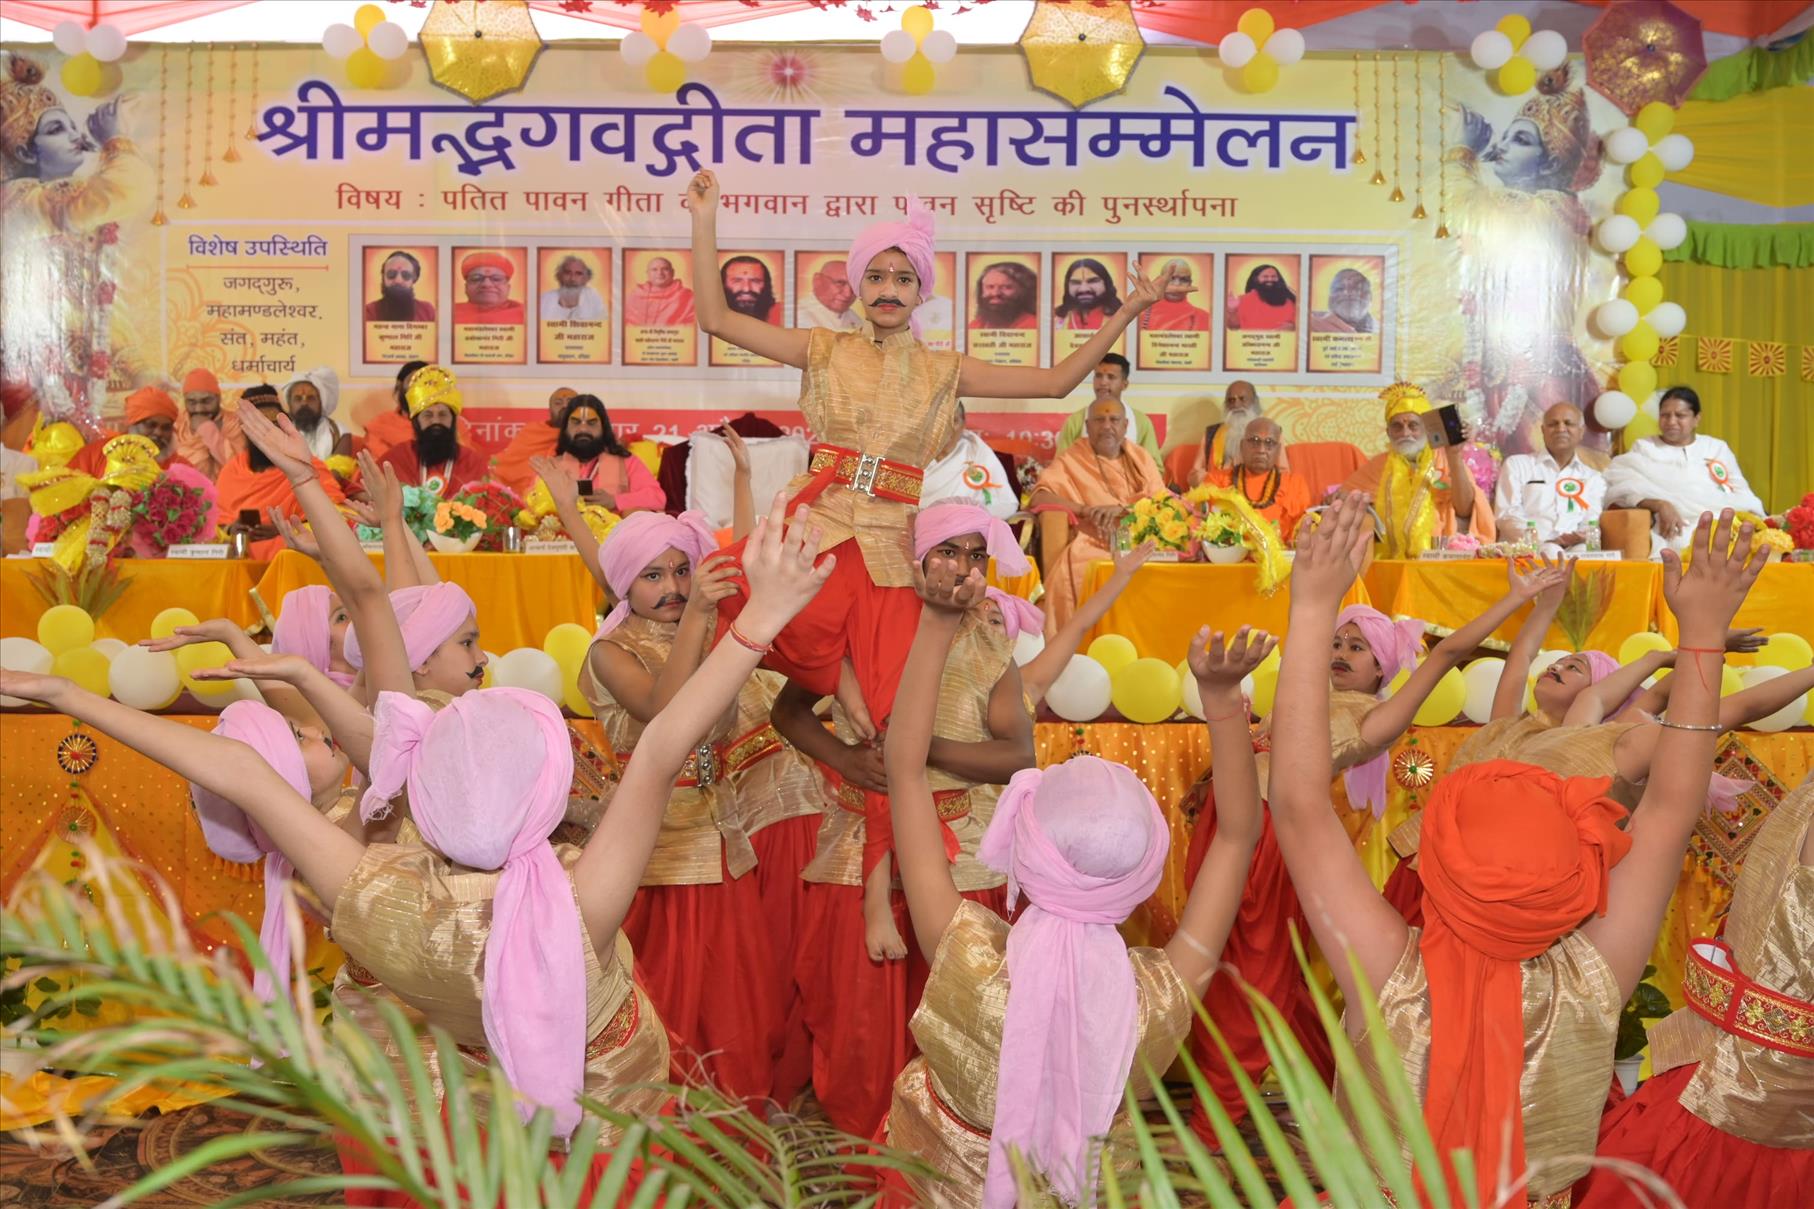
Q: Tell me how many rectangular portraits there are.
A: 12